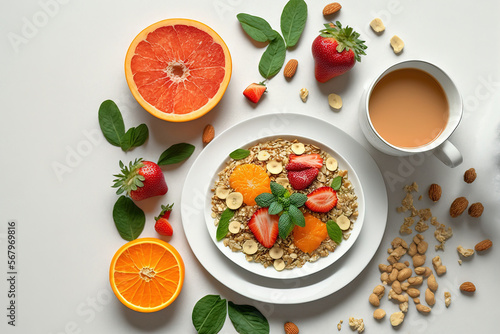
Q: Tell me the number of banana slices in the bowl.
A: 11